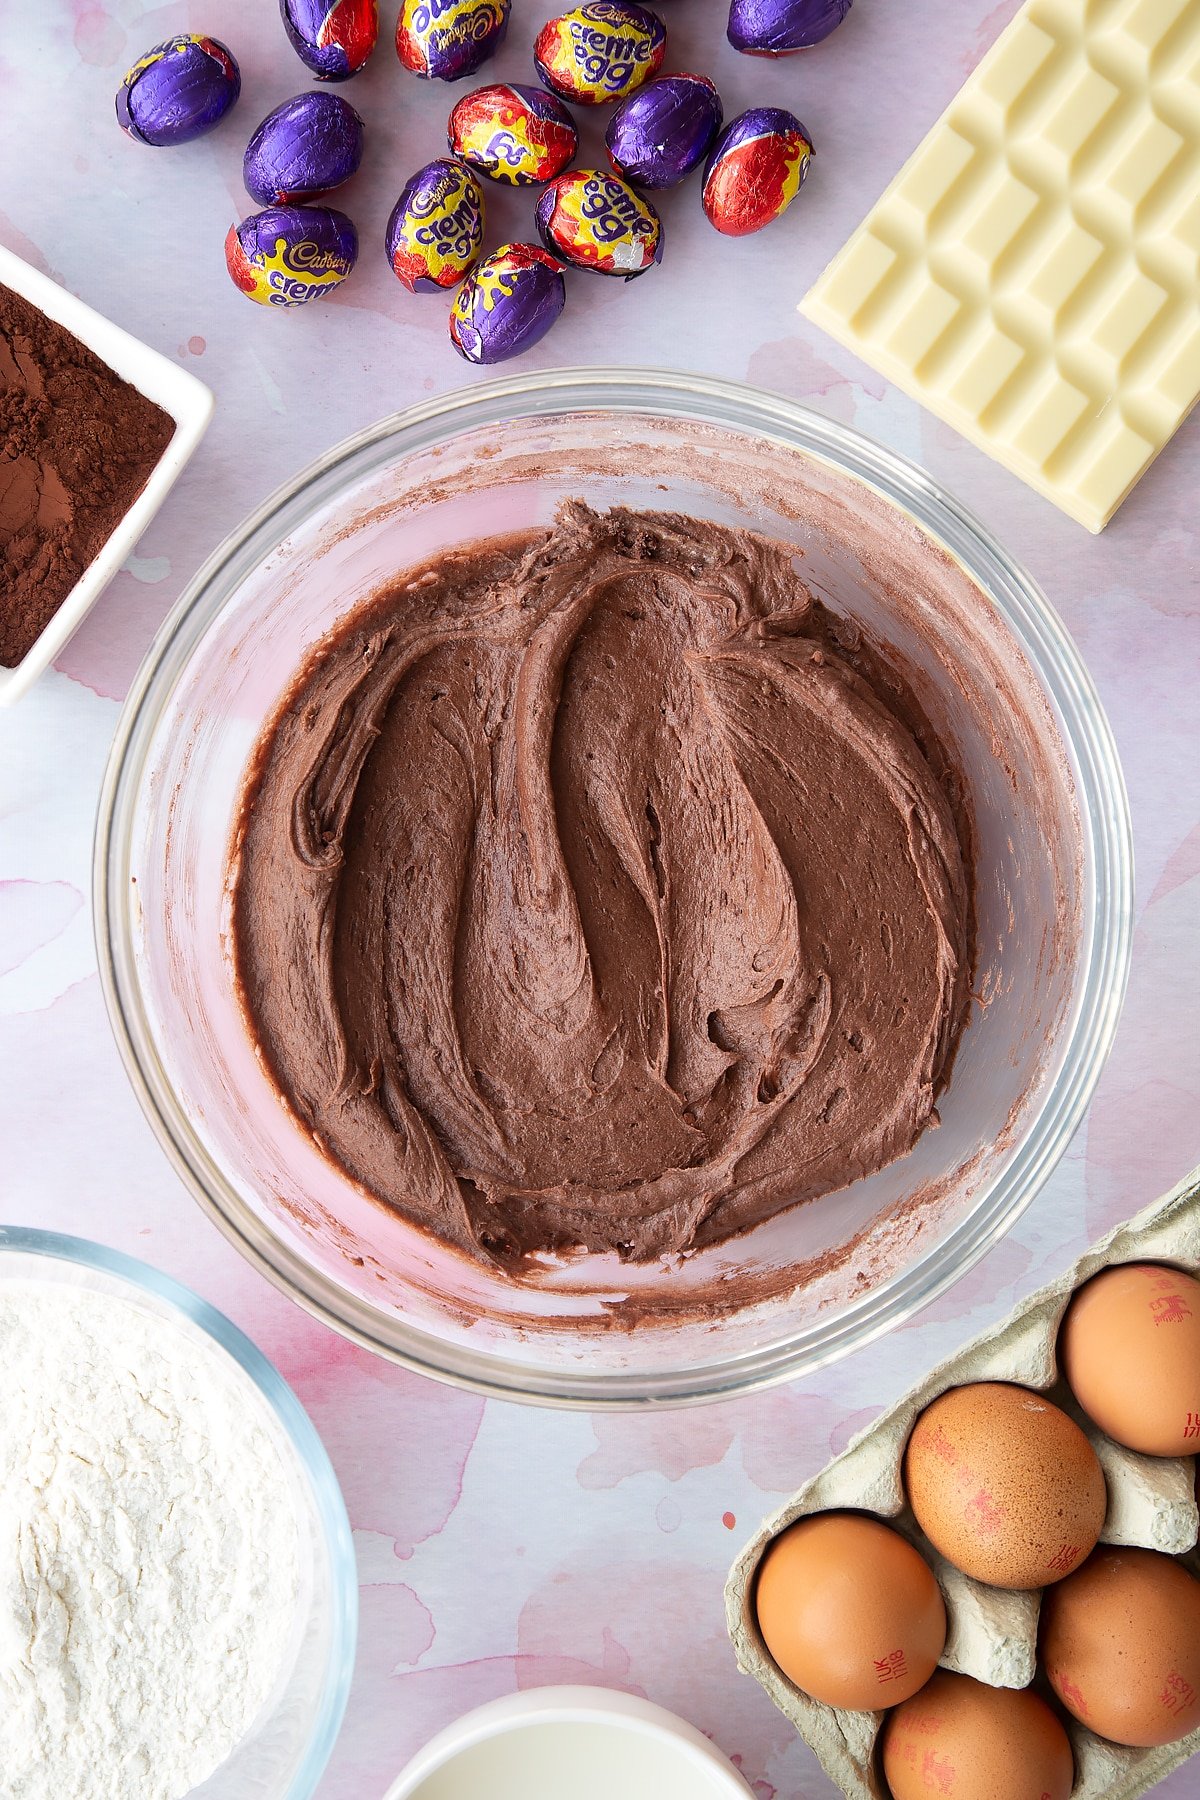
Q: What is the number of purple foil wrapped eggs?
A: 13